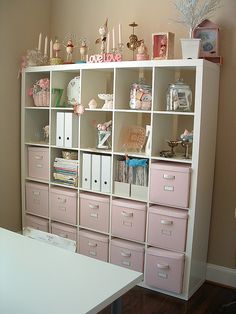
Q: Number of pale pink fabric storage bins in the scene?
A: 12